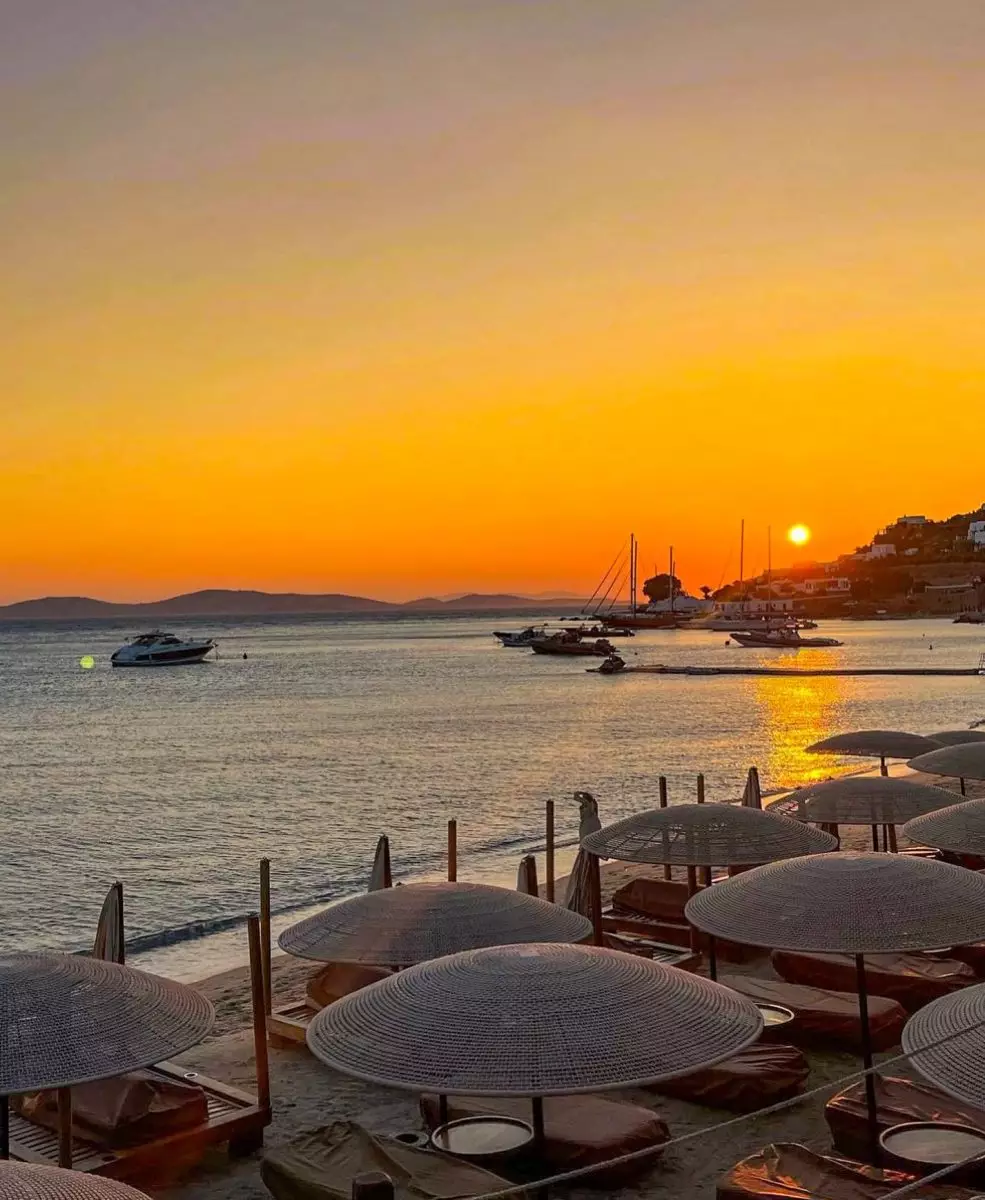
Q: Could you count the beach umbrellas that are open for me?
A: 12